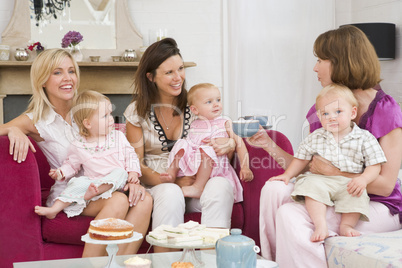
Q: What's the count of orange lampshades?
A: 0